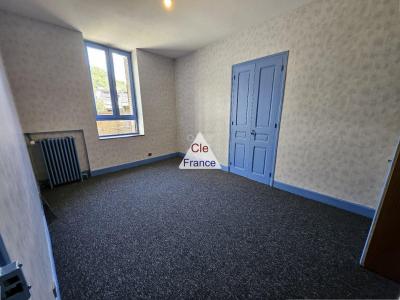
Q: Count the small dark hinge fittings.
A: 6